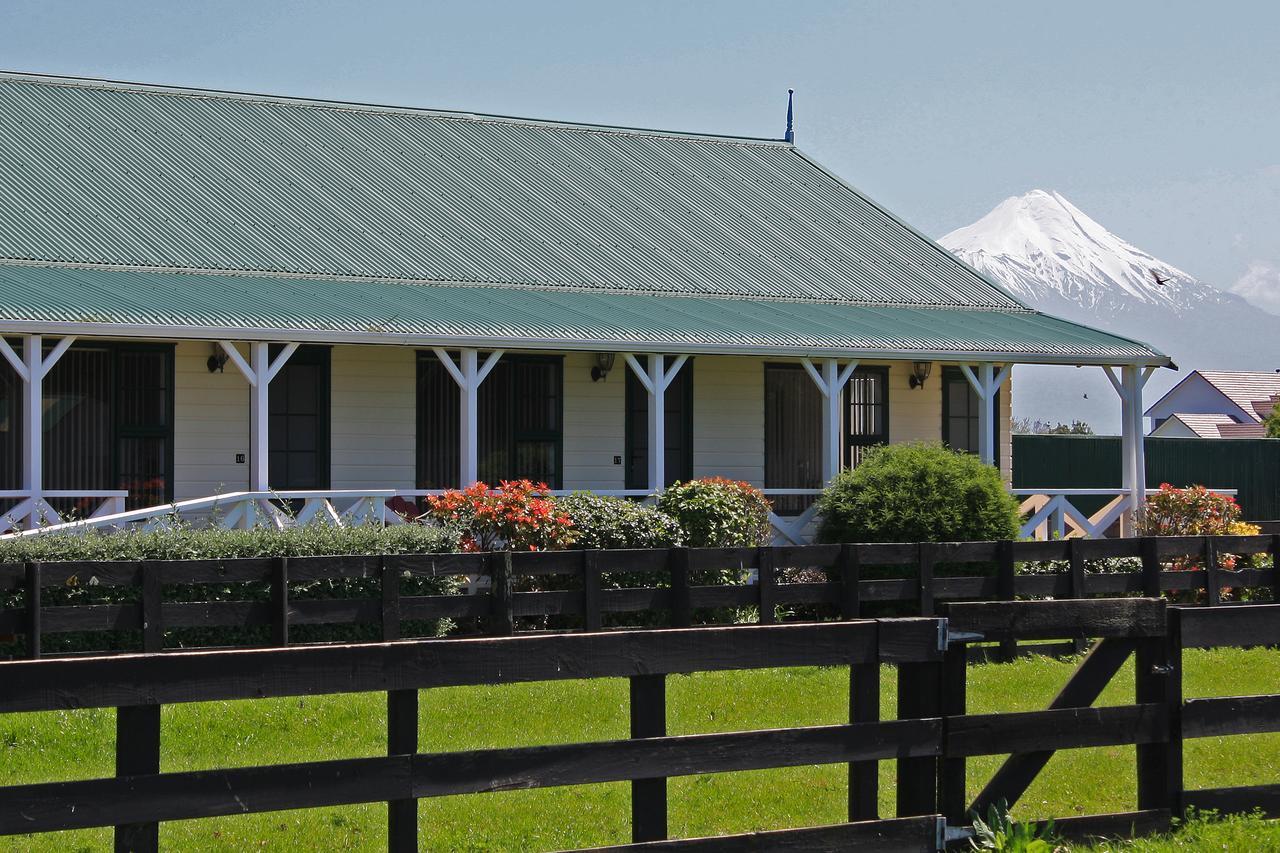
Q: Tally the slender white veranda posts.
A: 7